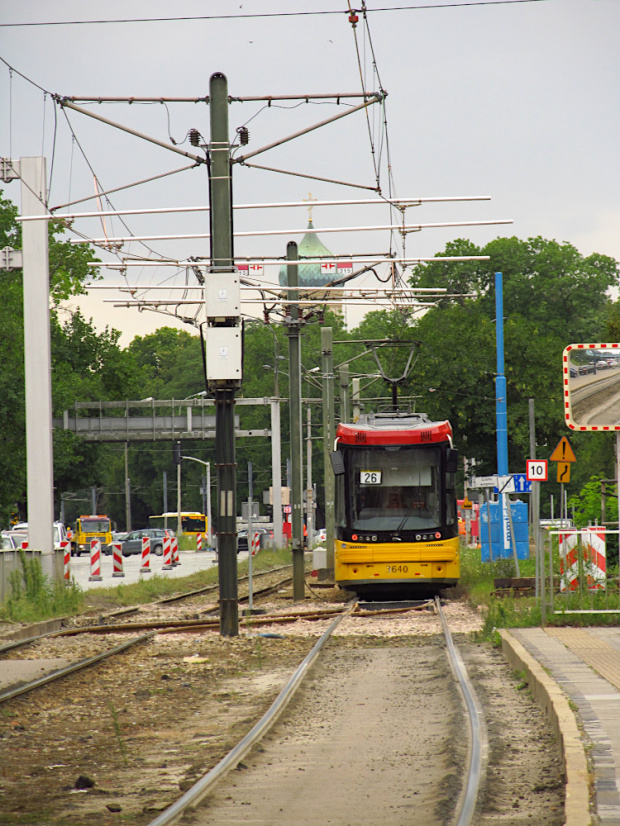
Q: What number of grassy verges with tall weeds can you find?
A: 2